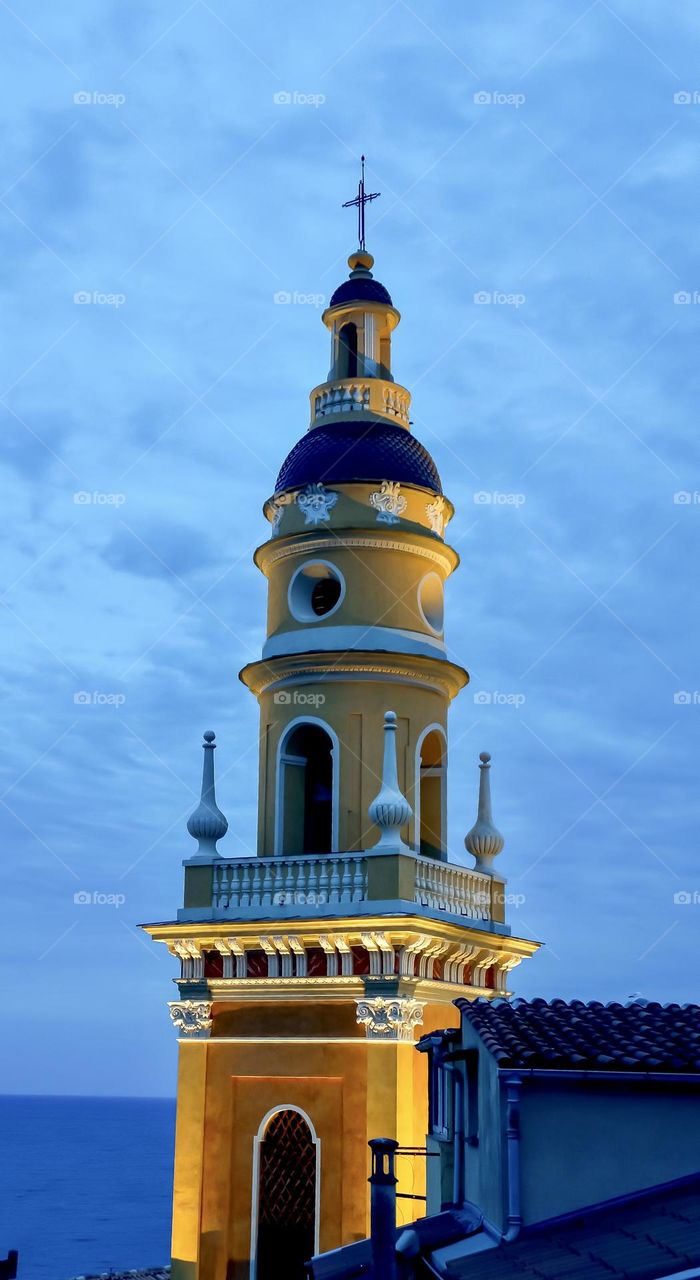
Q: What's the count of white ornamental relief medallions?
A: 4